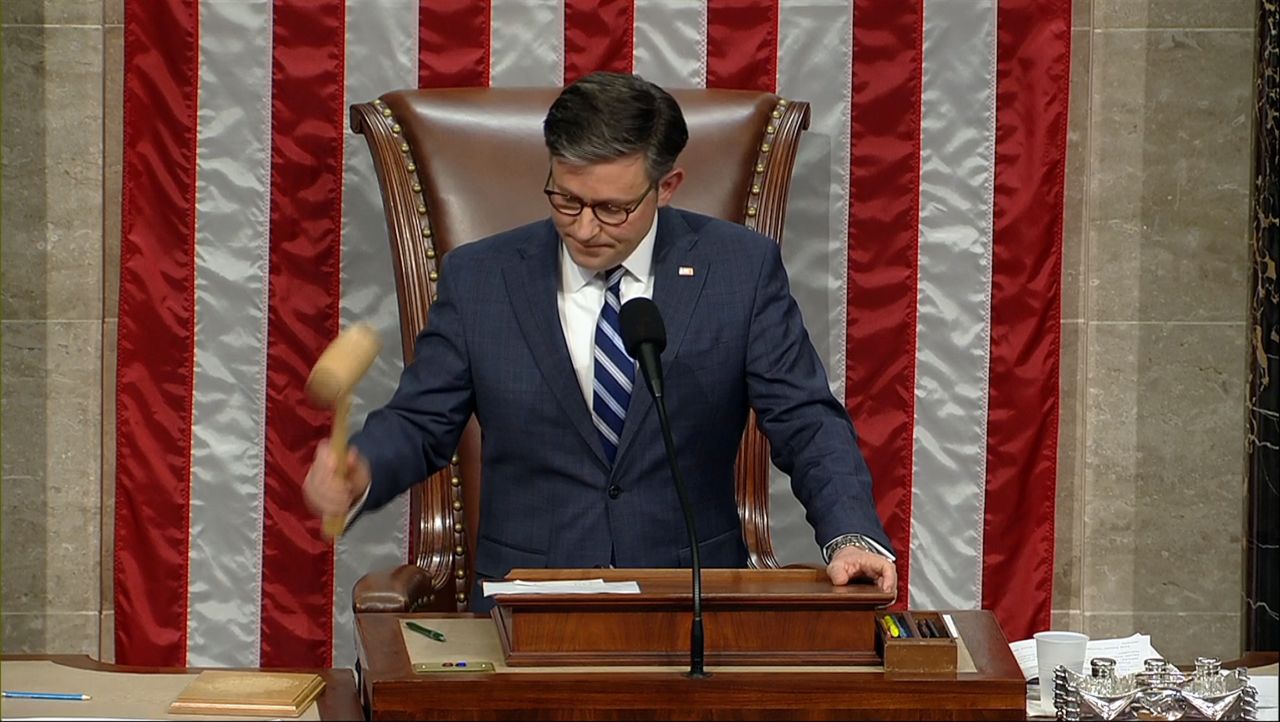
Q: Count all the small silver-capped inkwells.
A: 3